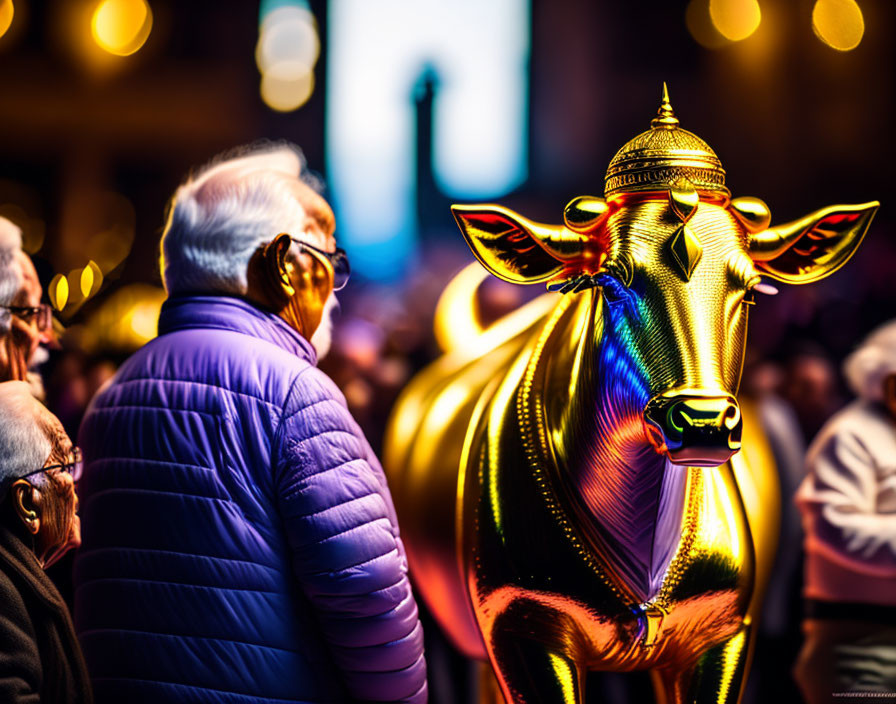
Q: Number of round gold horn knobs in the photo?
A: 2